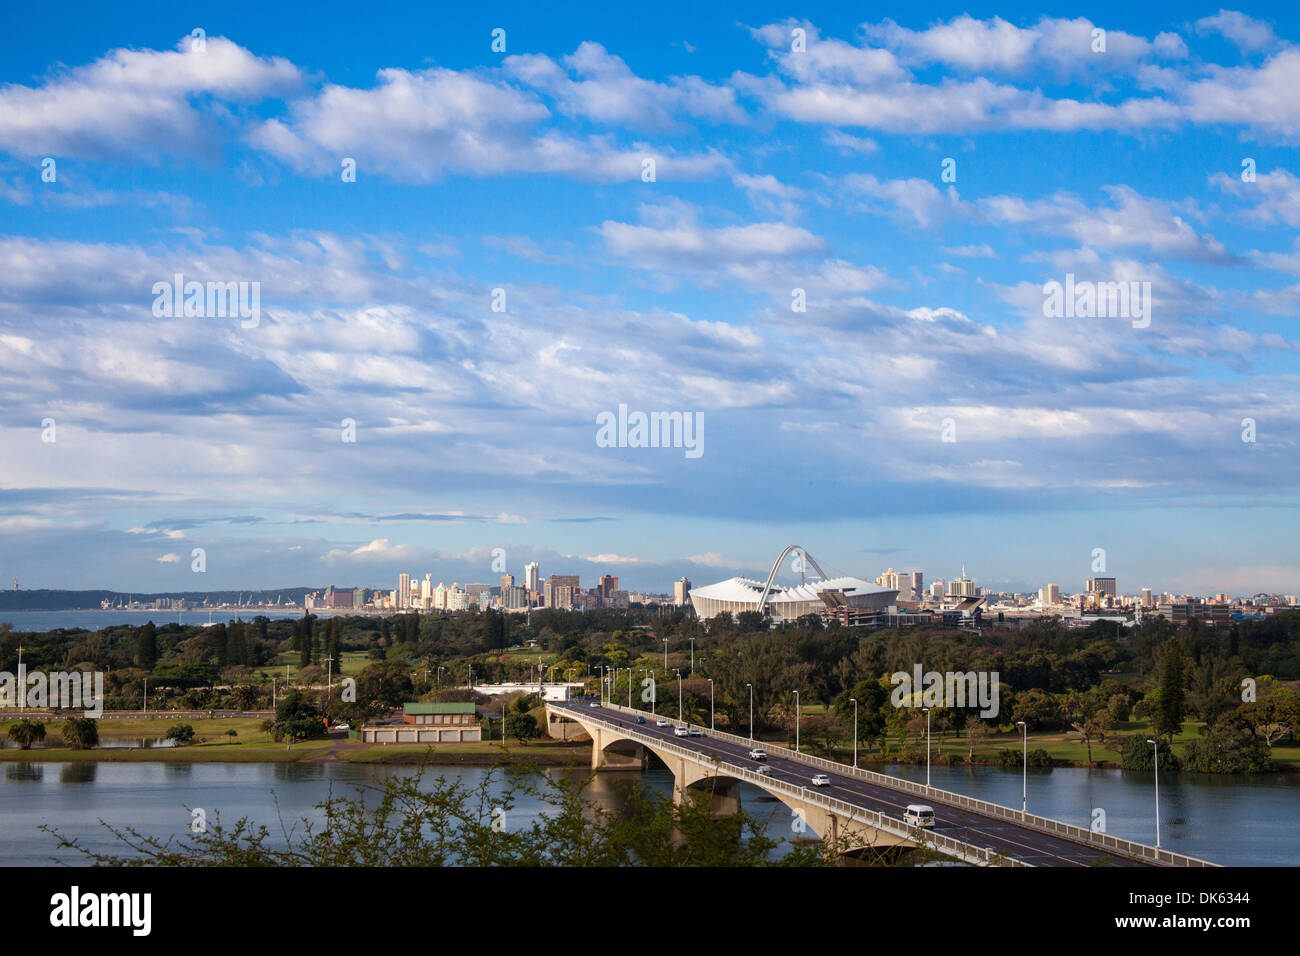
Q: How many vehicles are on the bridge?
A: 9